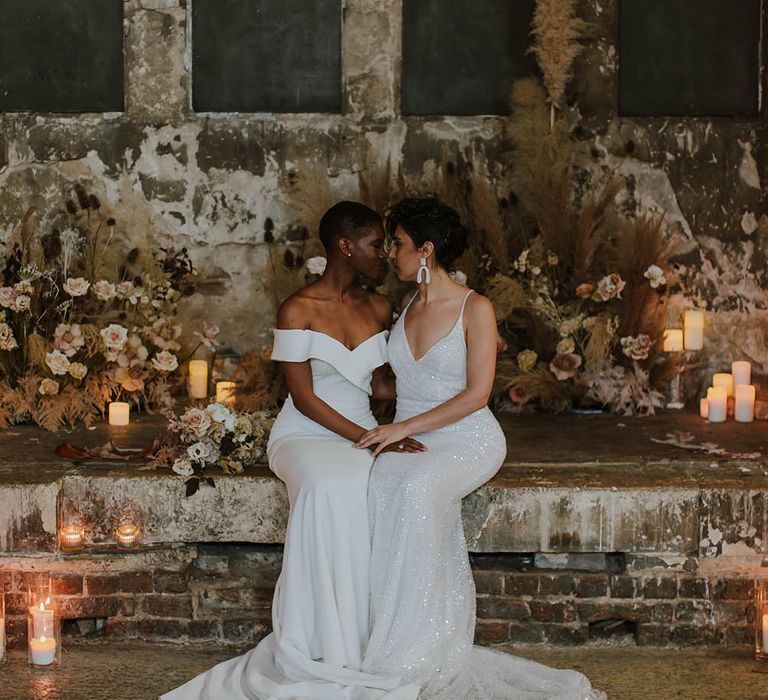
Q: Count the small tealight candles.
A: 2